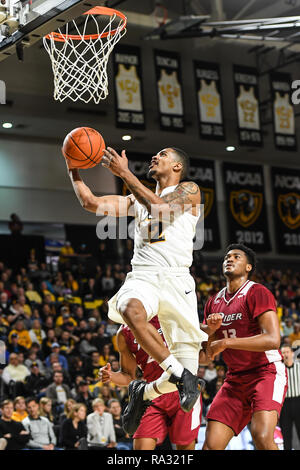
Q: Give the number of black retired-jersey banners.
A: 5